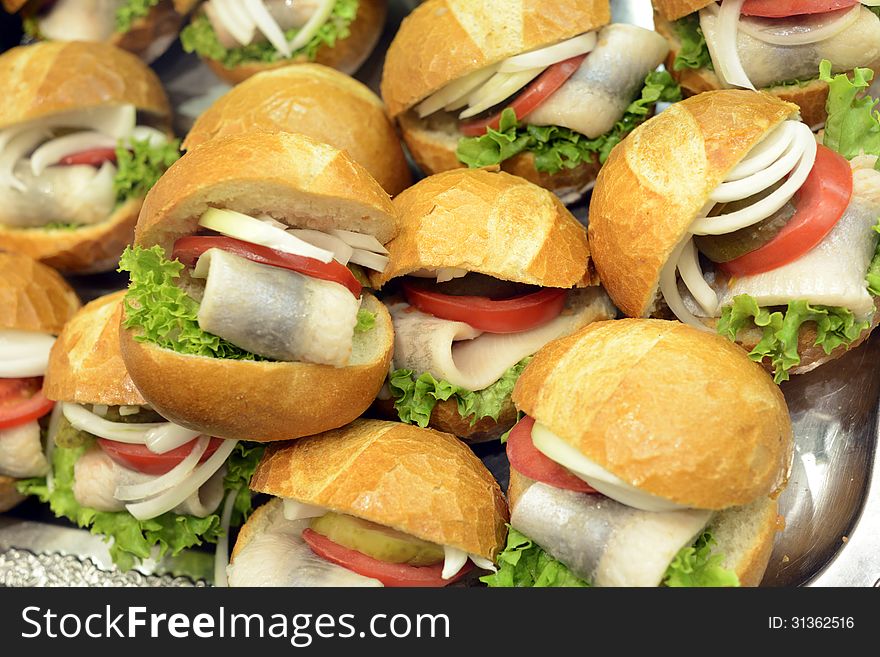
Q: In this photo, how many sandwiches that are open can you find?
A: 12